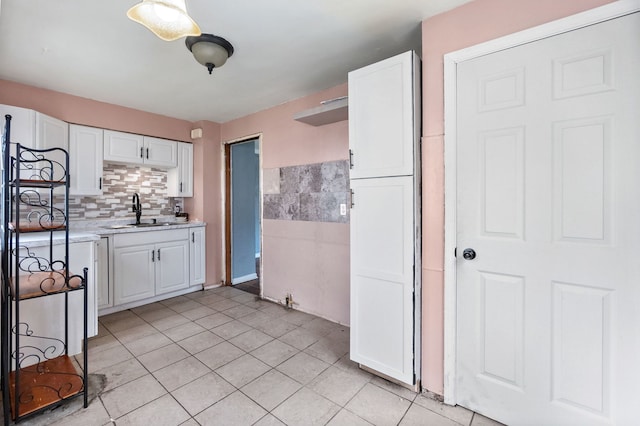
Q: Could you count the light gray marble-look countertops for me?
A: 1